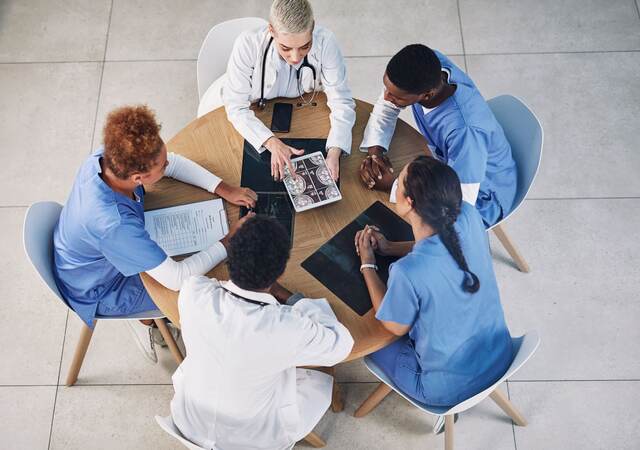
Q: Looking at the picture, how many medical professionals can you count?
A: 5